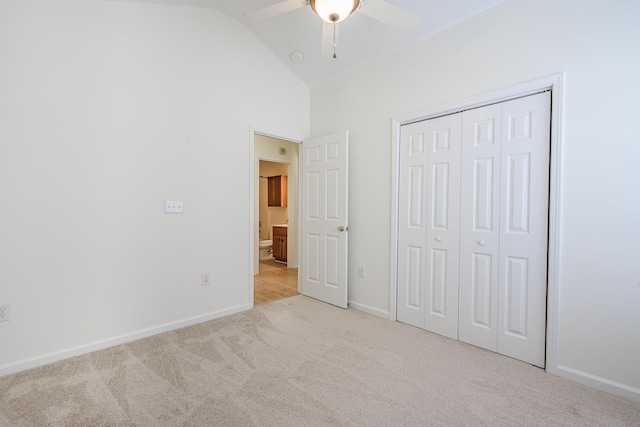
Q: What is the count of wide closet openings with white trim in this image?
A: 1